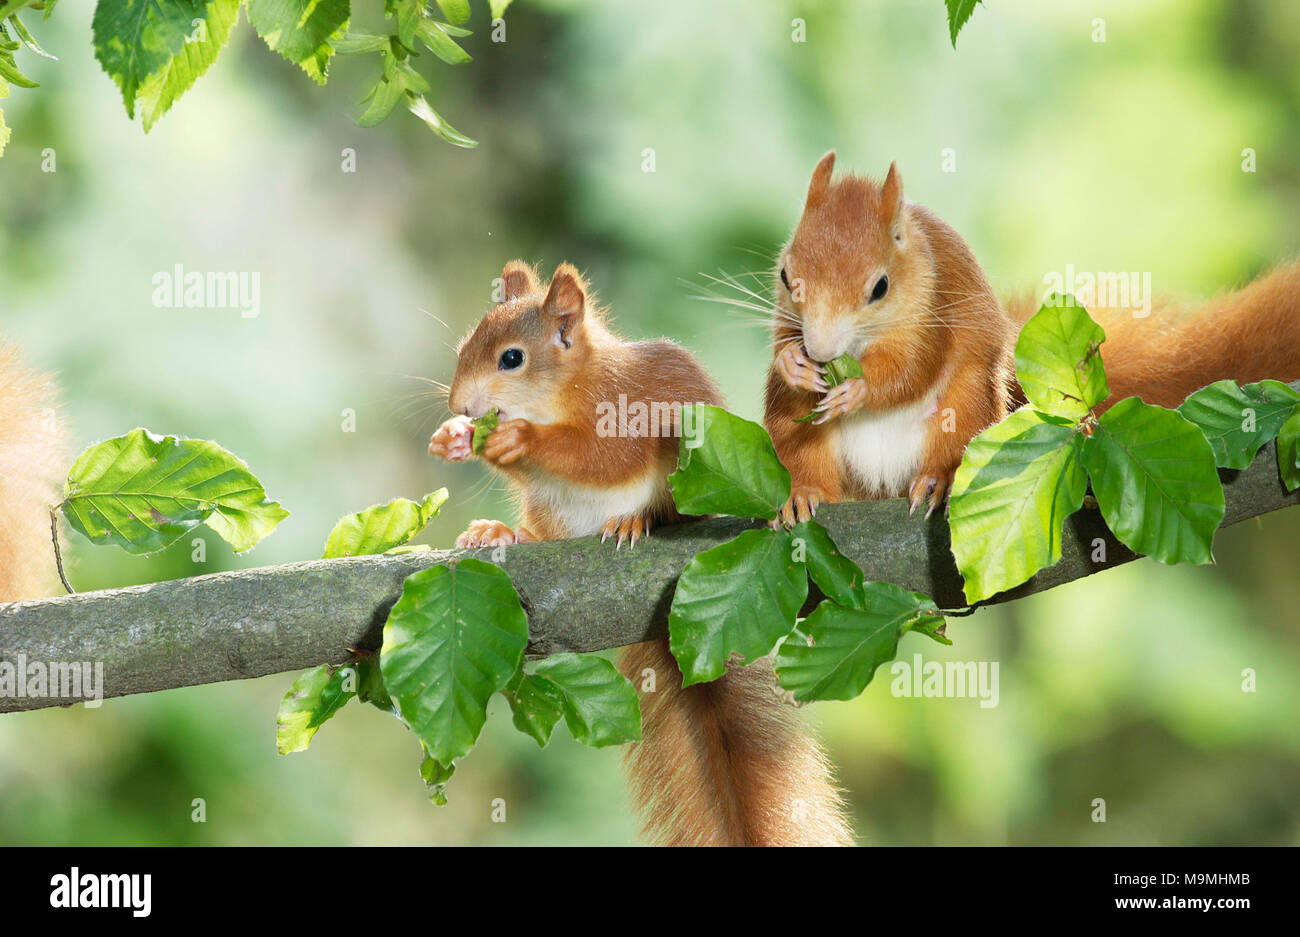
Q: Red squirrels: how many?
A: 2